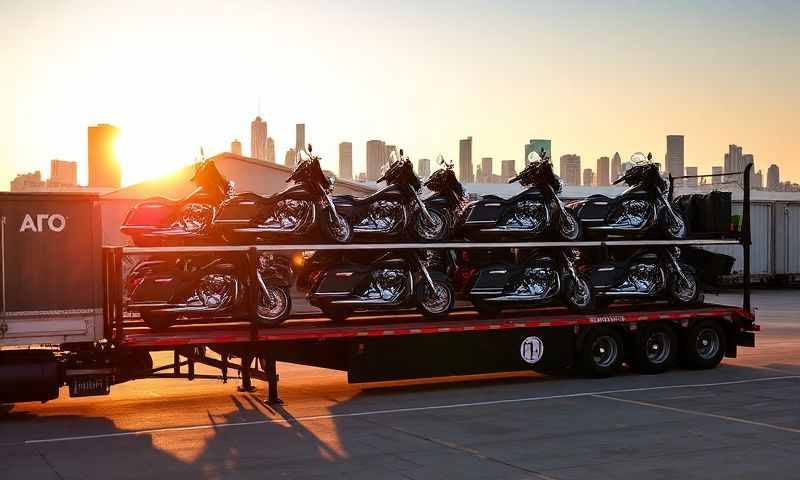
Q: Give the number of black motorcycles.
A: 10